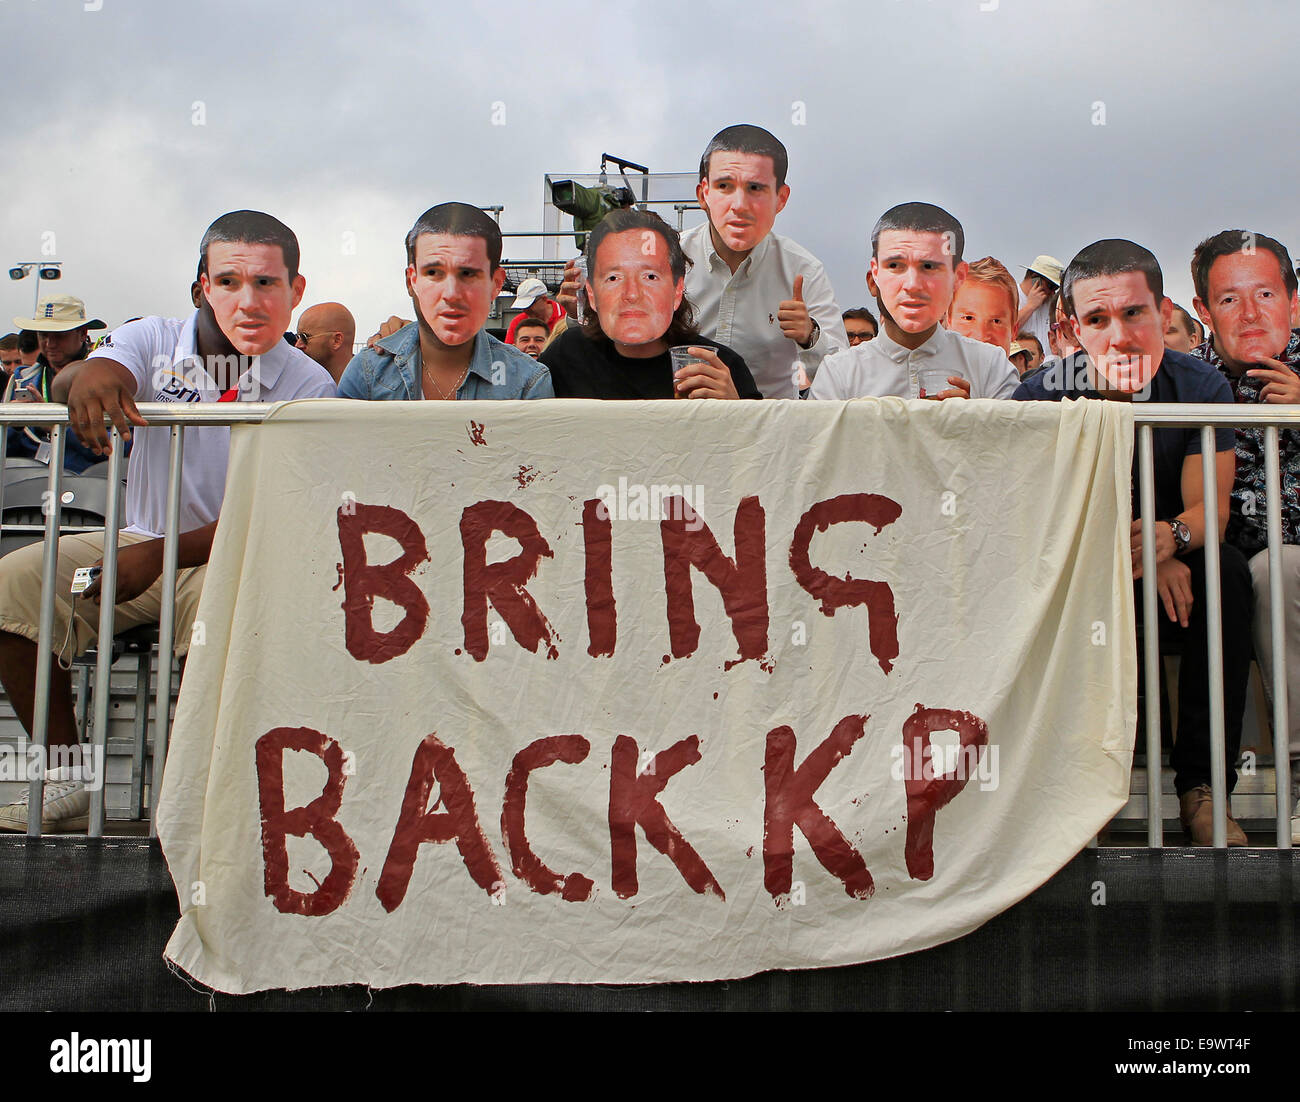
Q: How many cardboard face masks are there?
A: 8